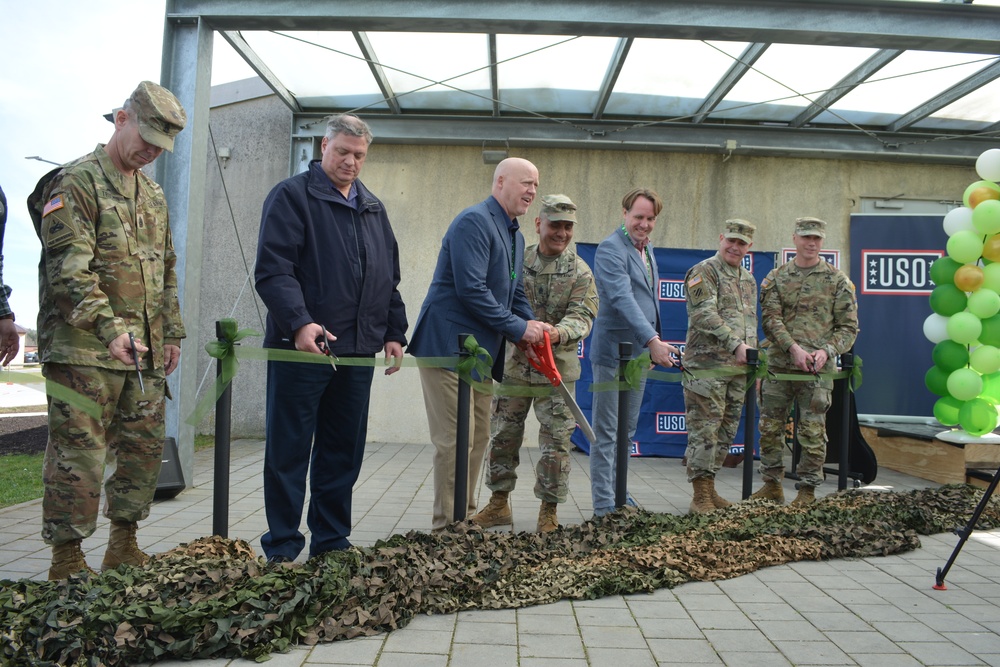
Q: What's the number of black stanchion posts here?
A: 5